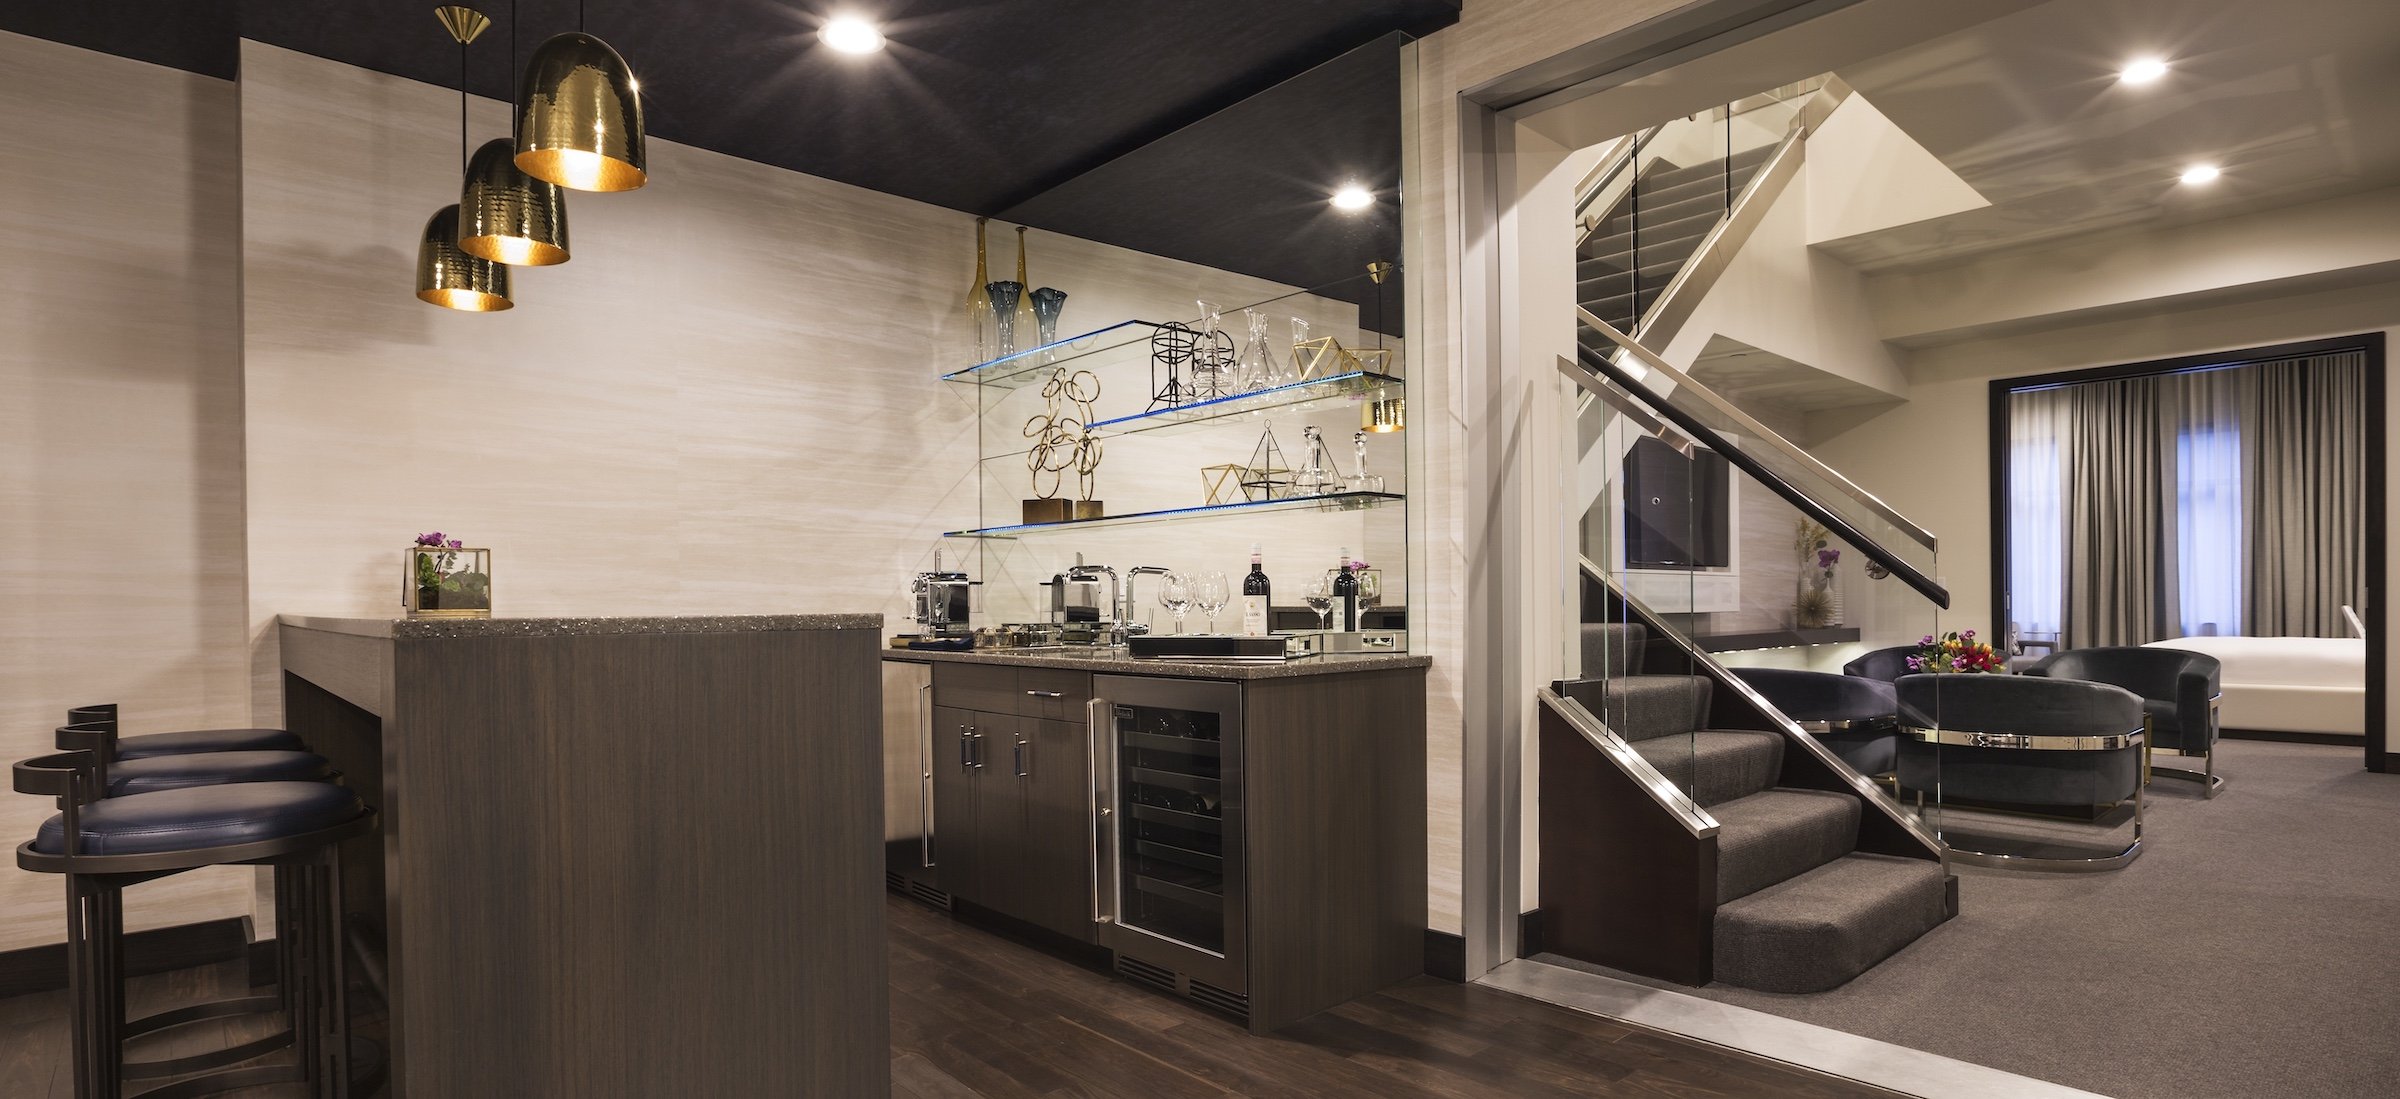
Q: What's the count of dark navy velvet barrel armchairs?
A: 4